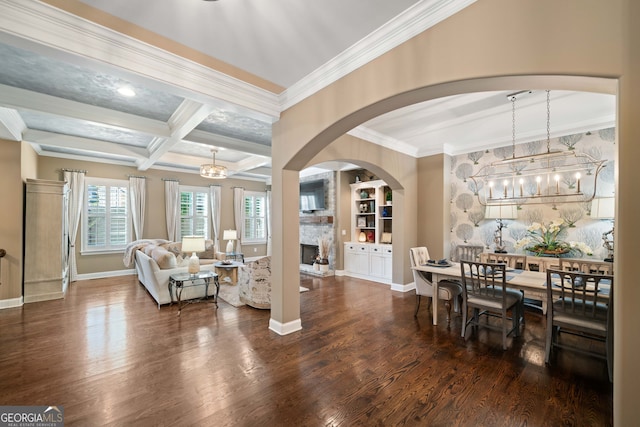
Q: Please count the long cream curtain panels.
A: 6